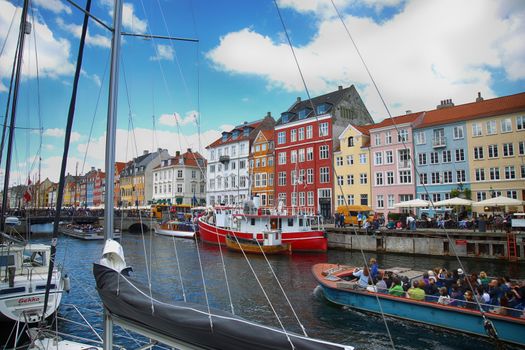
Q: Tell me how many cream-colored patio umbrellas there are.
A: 3